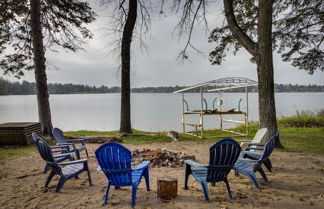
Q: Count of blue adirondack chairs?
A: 7